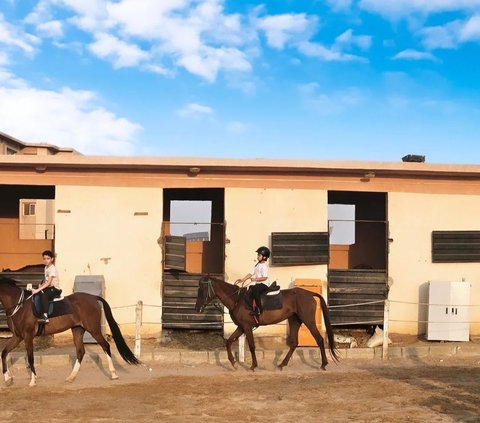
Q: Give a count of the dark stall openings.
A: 3